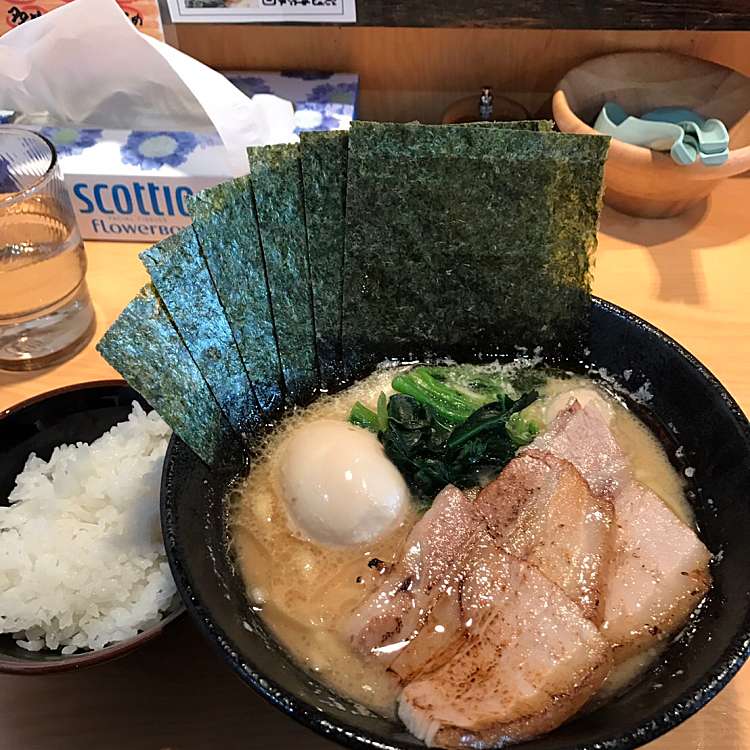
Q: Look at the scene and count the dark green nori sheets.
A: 6